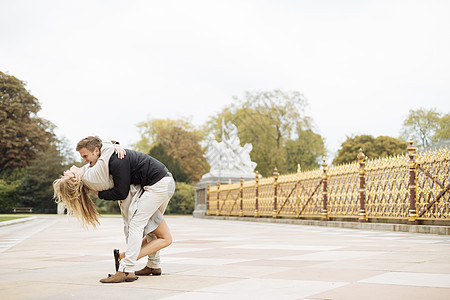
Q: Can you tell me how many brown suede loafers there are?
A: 2